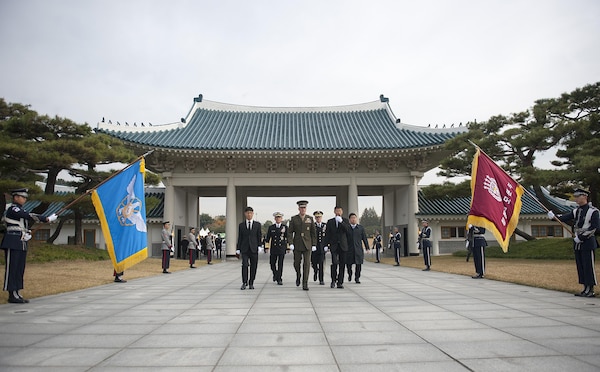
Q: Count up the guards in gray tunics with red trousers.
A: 3